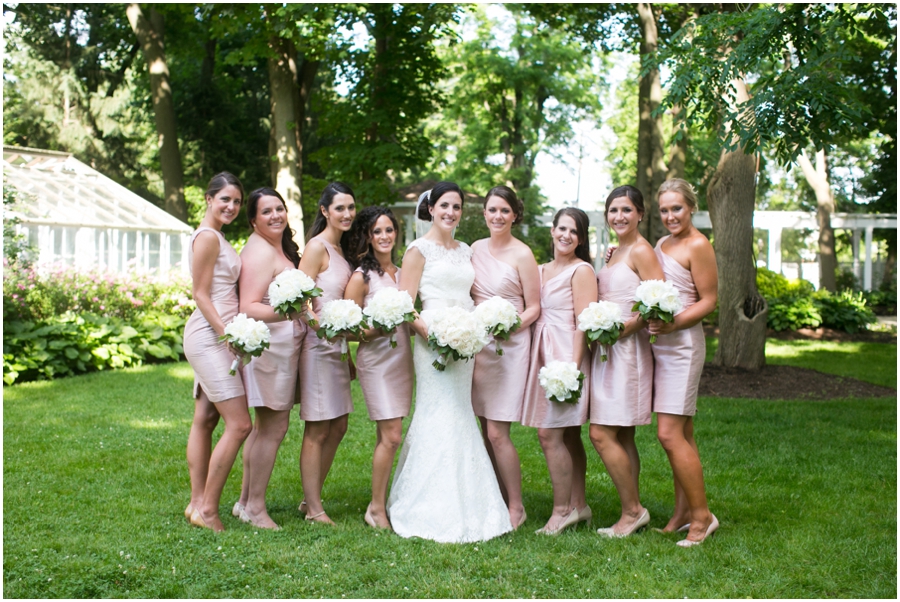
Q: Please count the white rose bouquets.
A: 9